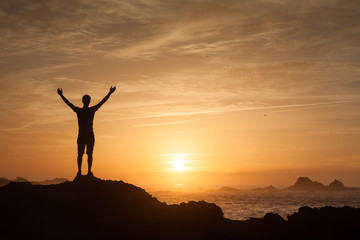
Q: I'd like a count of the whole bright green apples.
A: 0